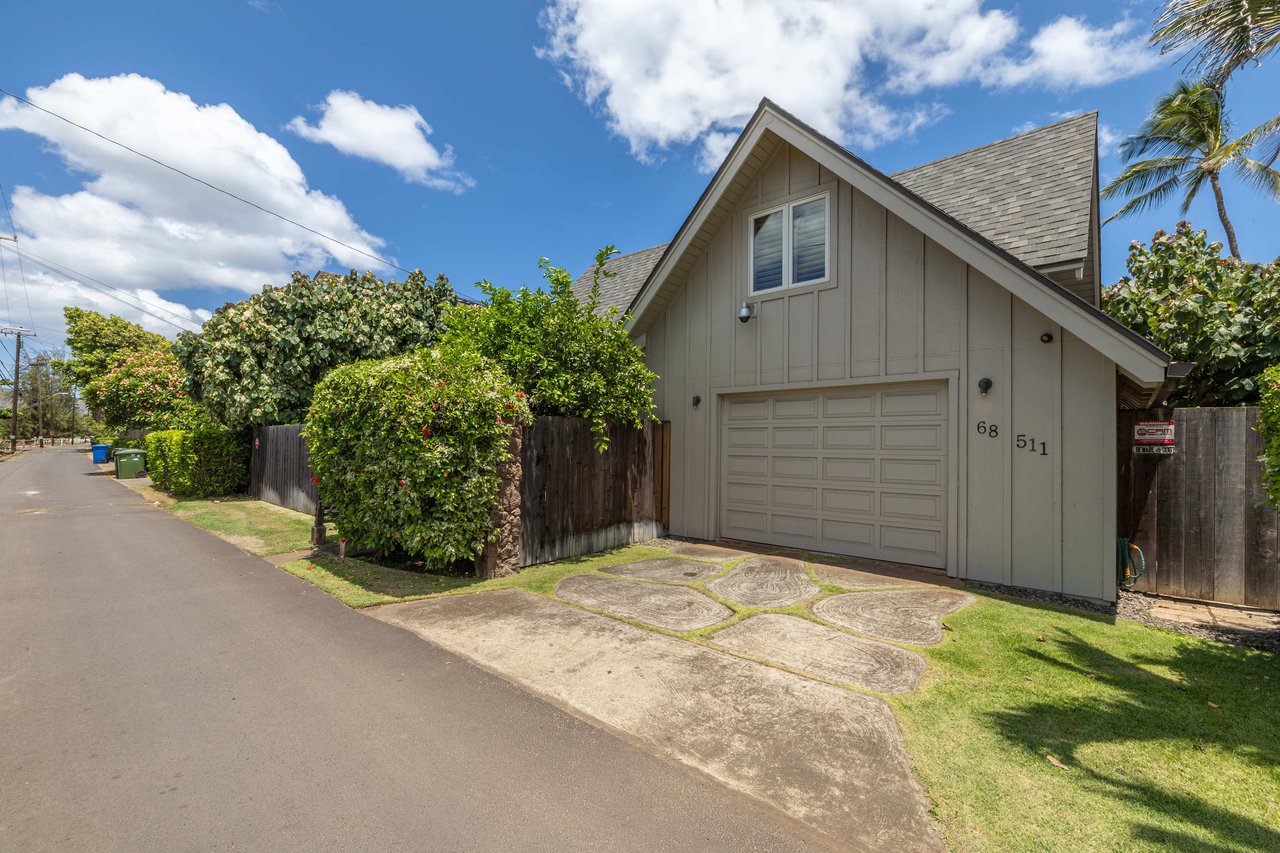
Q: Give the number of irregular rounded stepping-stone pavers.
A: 7